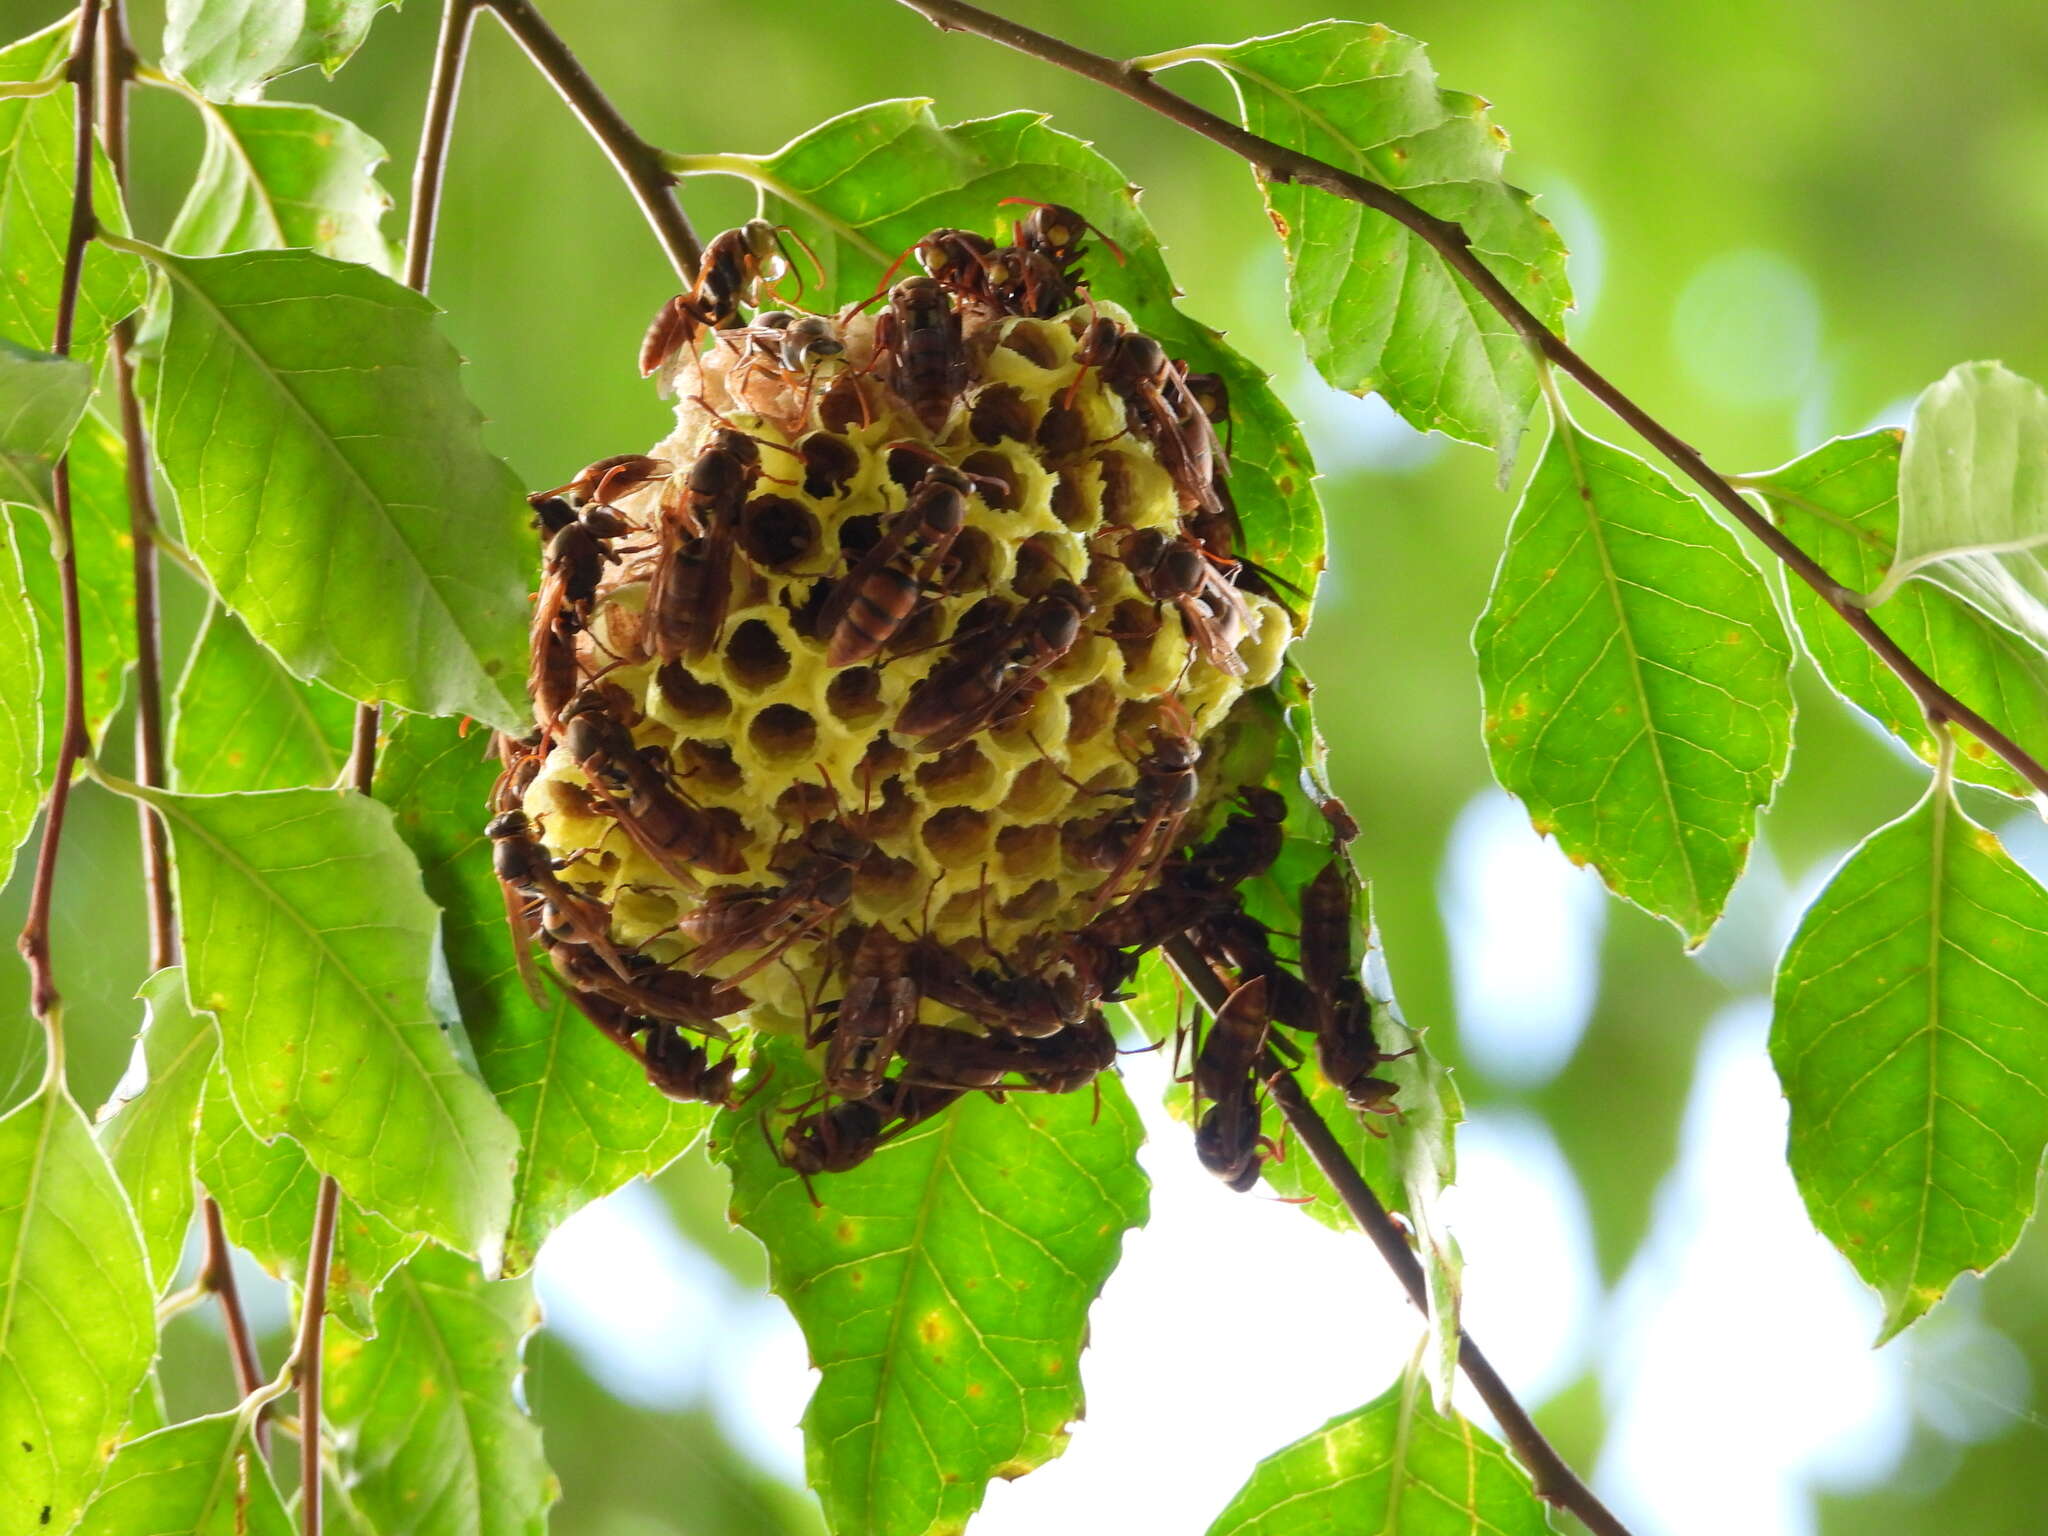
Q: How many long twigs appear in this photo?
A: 5